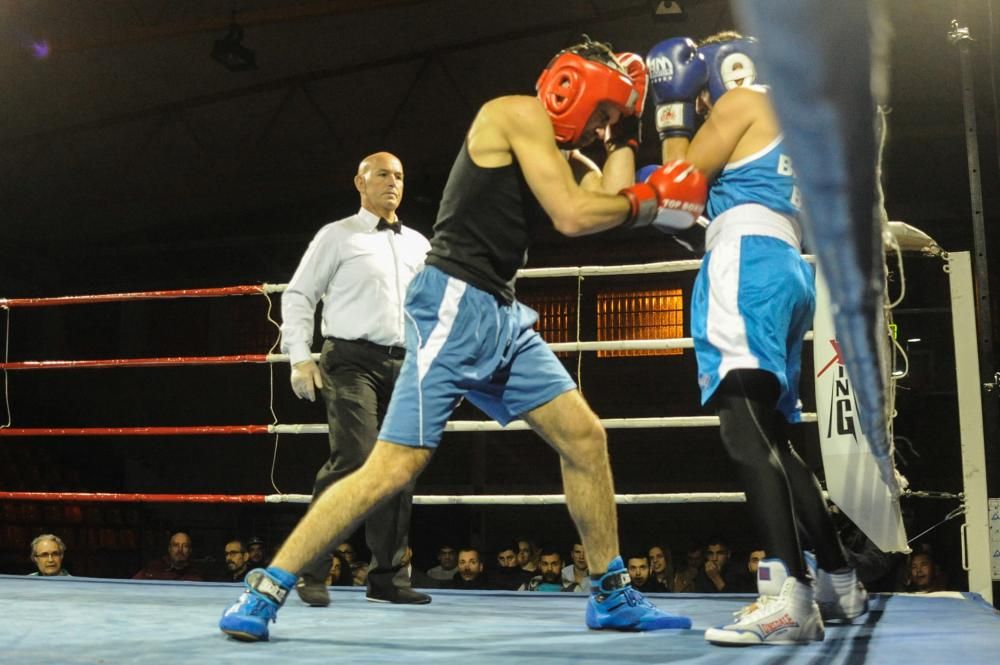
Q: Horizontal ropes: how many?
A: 4